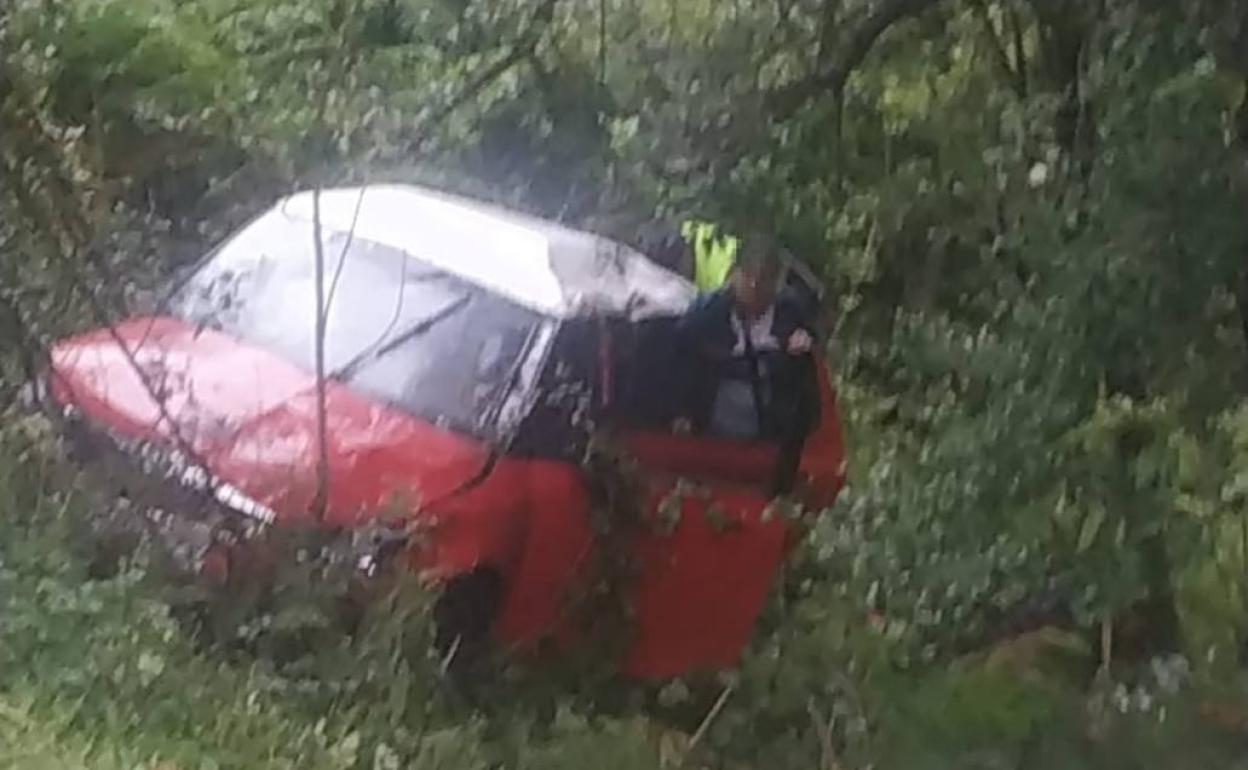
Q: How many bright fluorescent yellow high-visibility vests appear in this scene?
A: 1